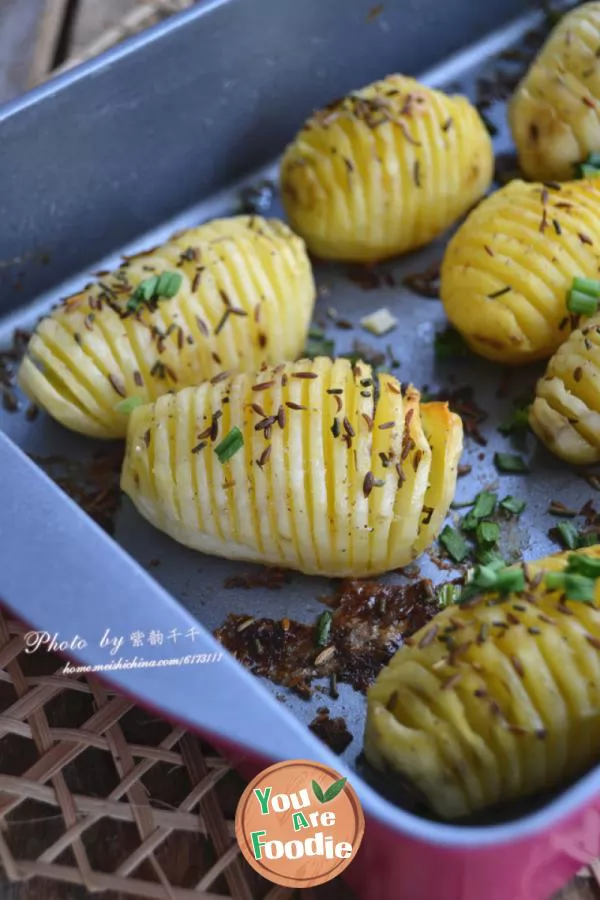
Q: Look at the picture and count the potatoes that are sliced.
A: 7